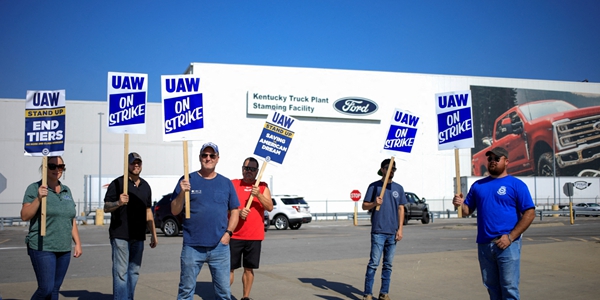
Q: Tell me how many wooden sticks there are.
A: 6